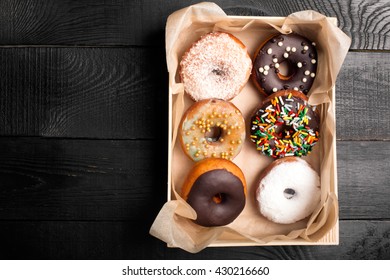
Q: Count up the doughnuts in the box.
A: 6